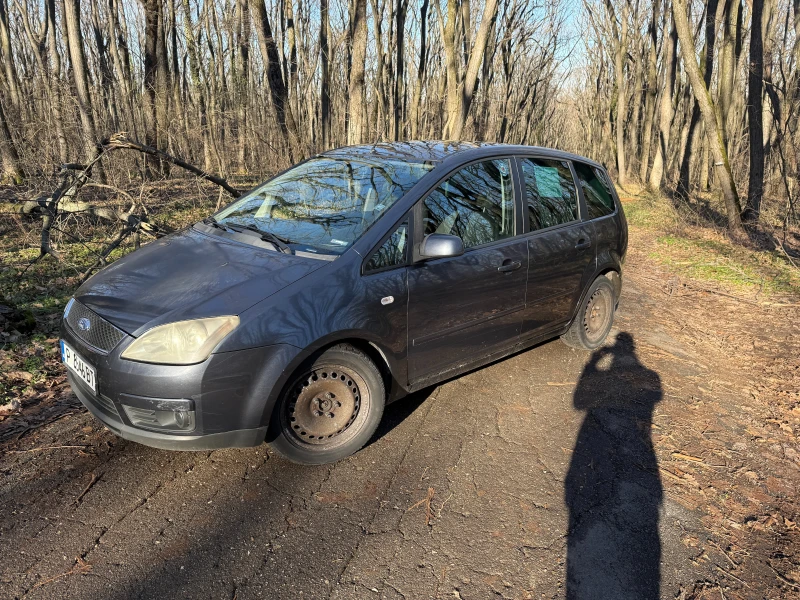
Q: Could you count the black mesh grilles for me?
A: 1